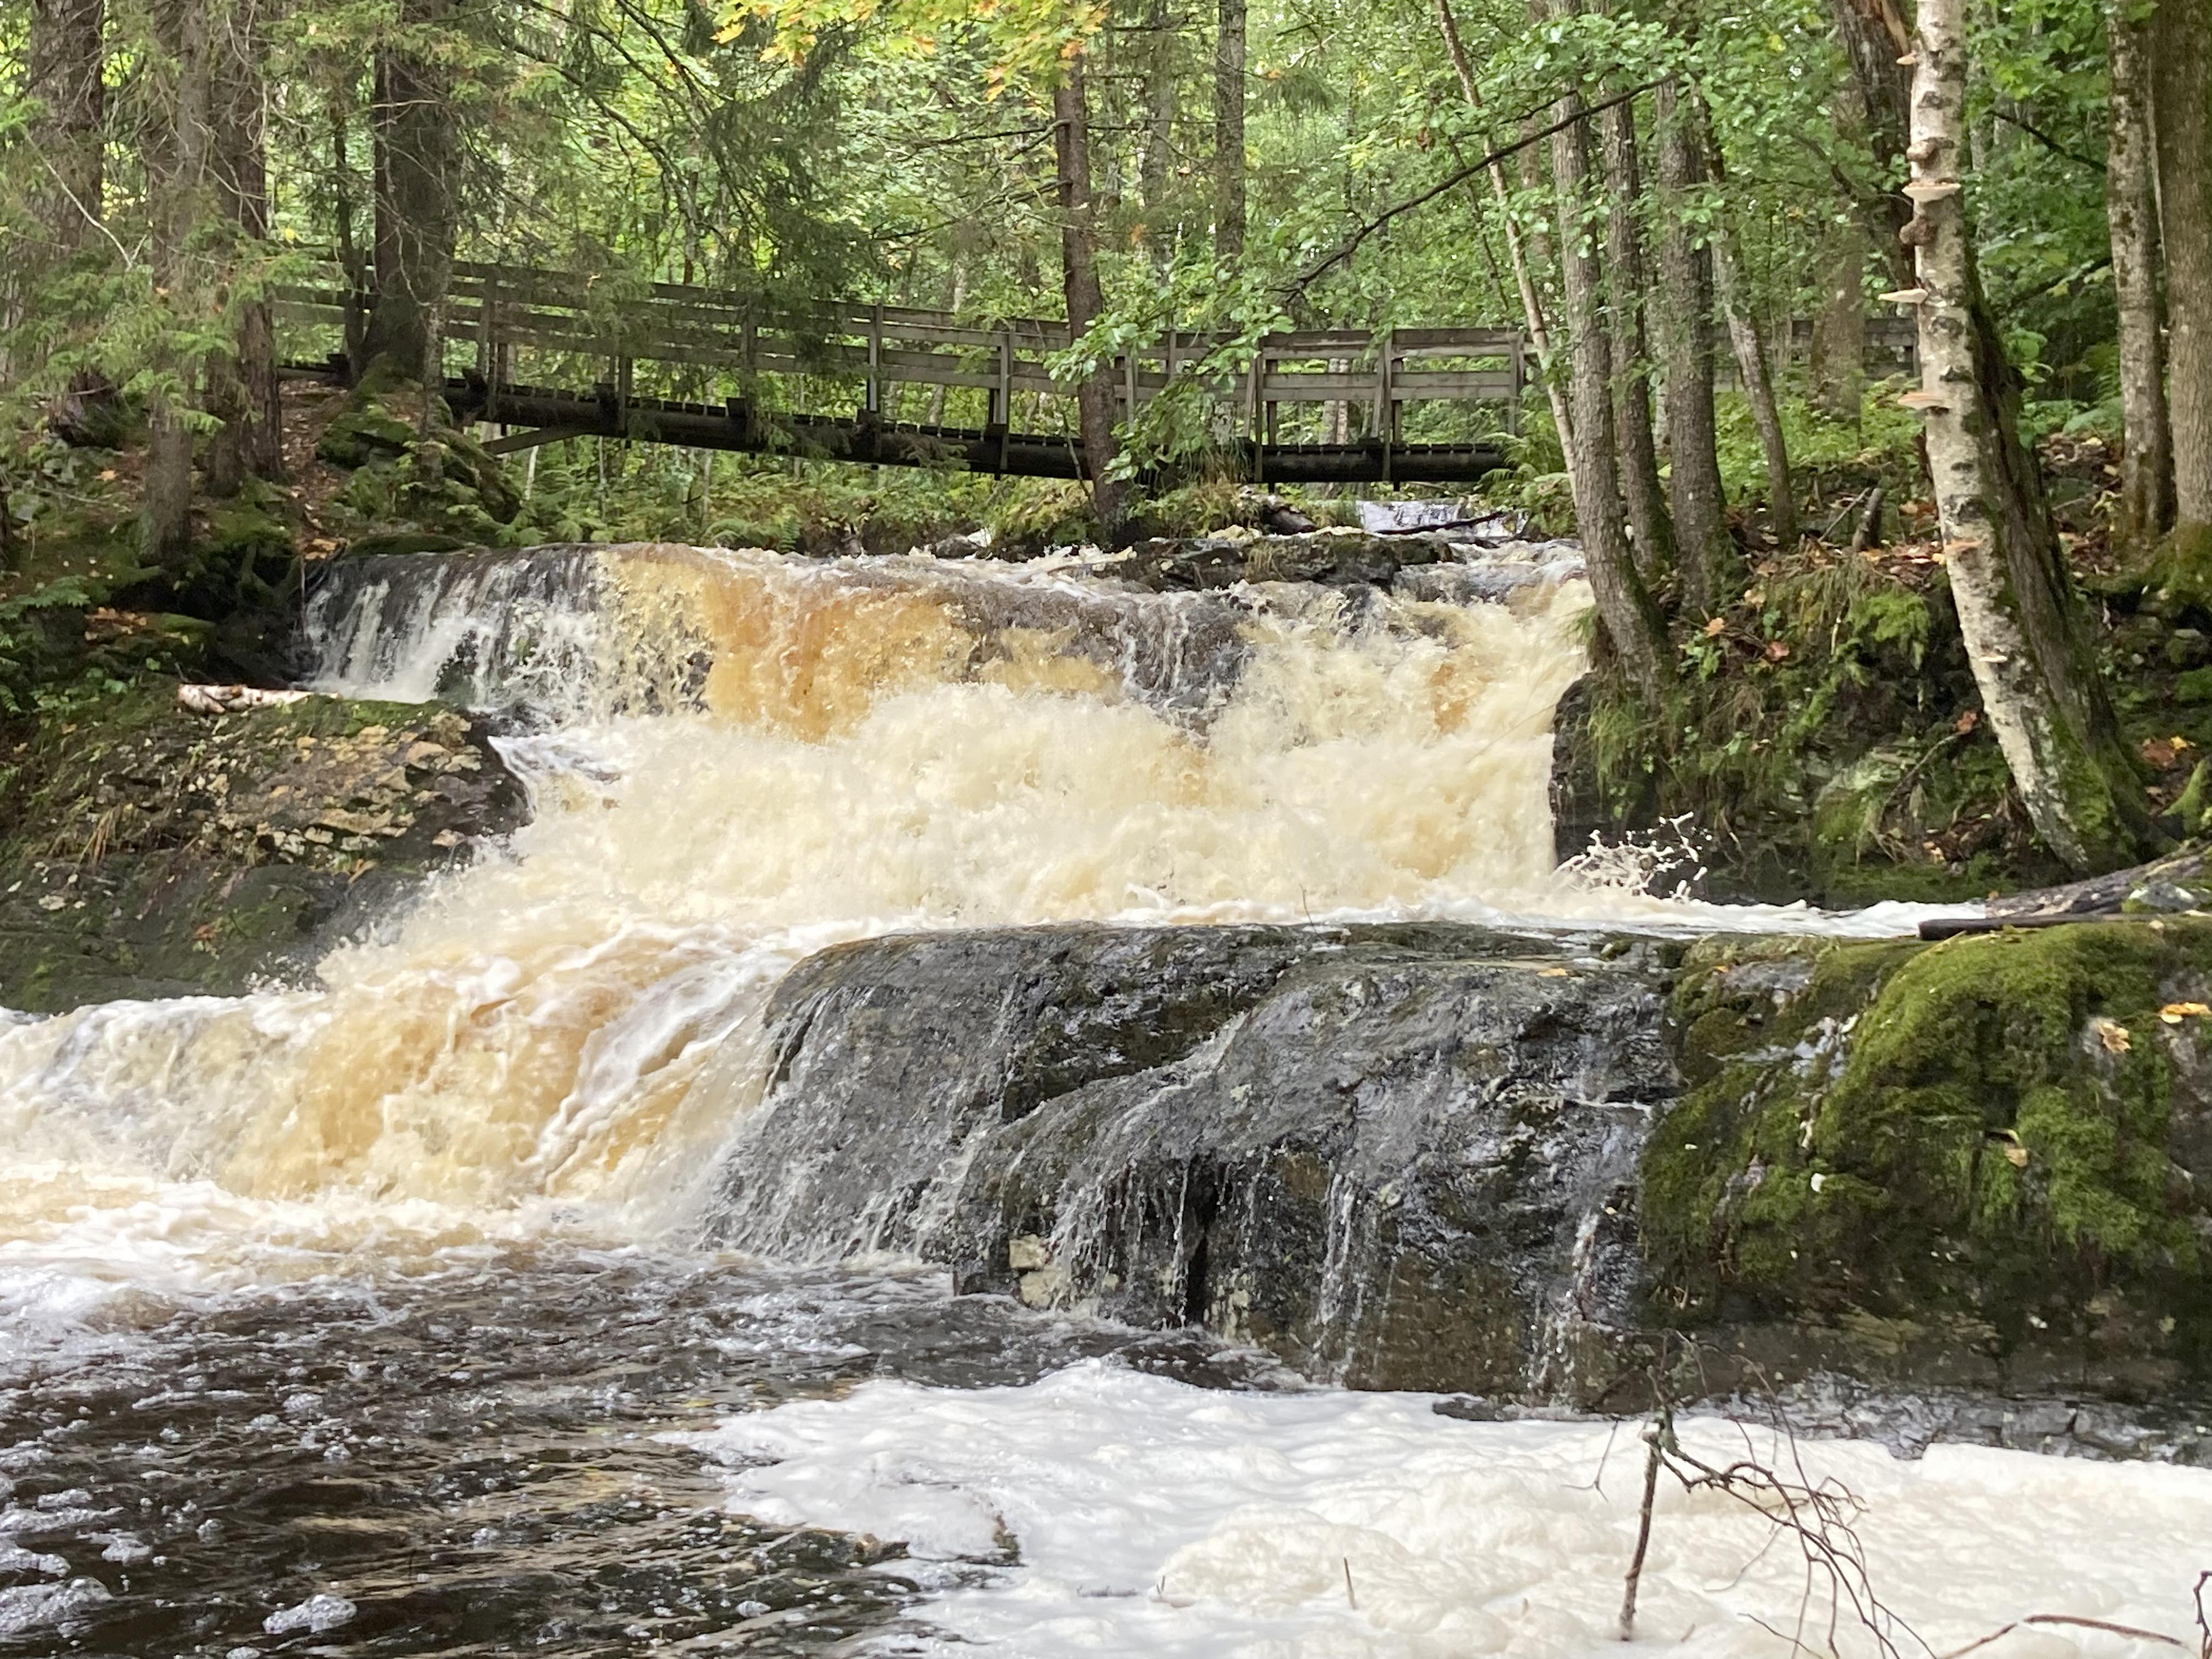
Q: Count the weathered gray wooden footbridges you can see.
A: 1